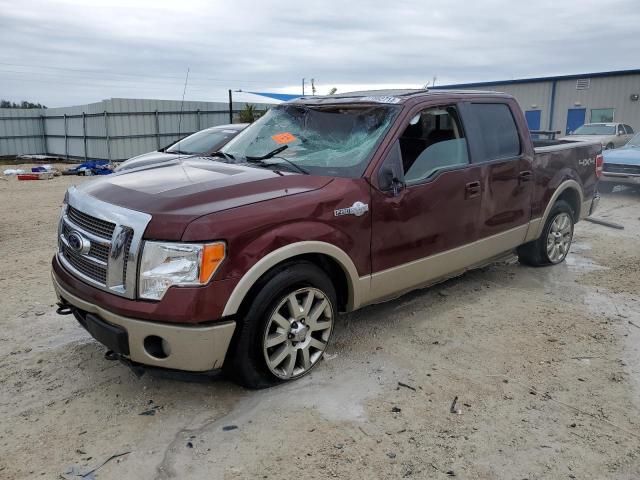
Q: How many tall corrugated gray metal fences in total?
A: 1